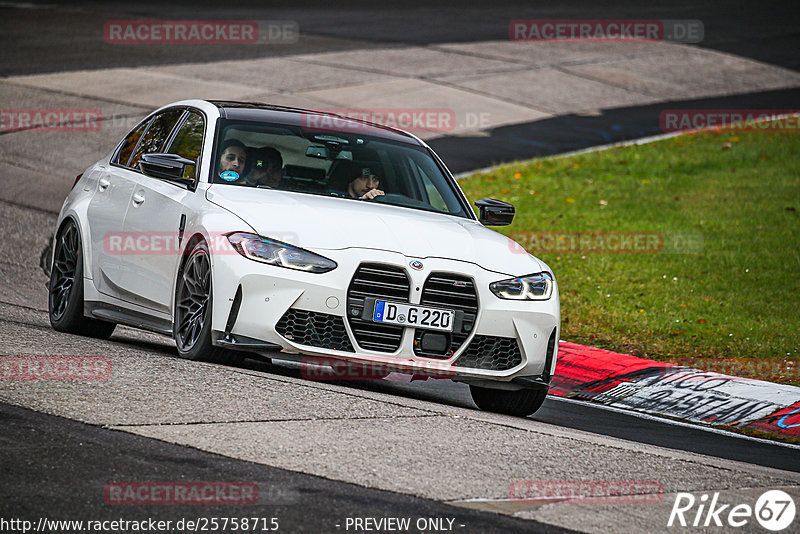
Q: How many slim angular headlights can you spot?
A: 2